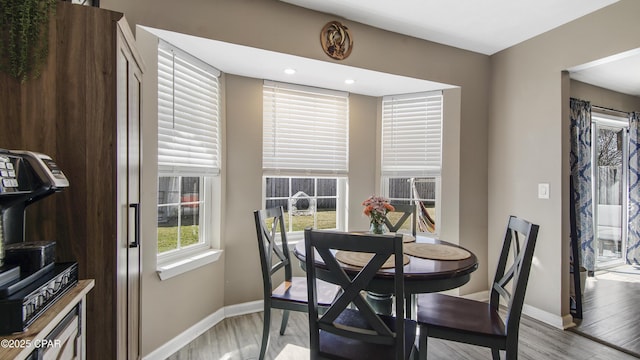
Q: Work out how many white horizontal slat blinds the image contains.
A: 3